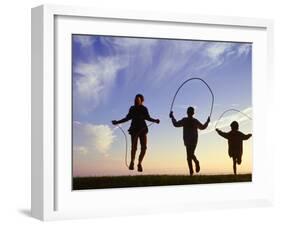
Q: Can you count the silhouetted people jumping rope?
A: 3